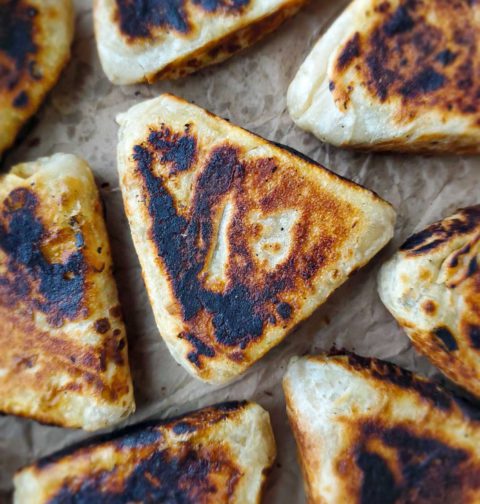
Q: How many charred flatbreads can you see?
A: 8